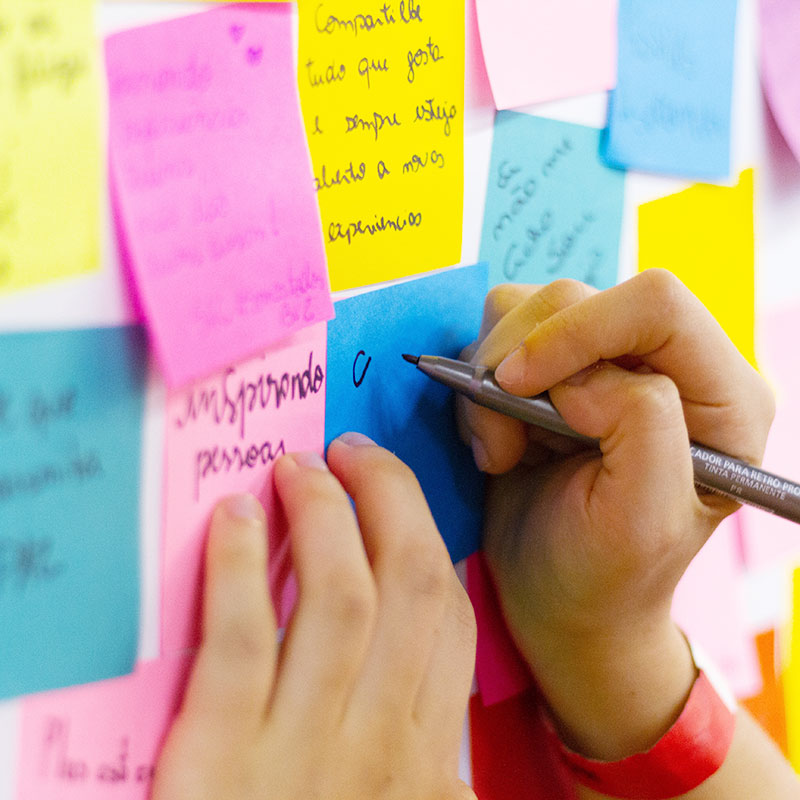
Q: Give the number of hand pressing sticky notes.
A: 1